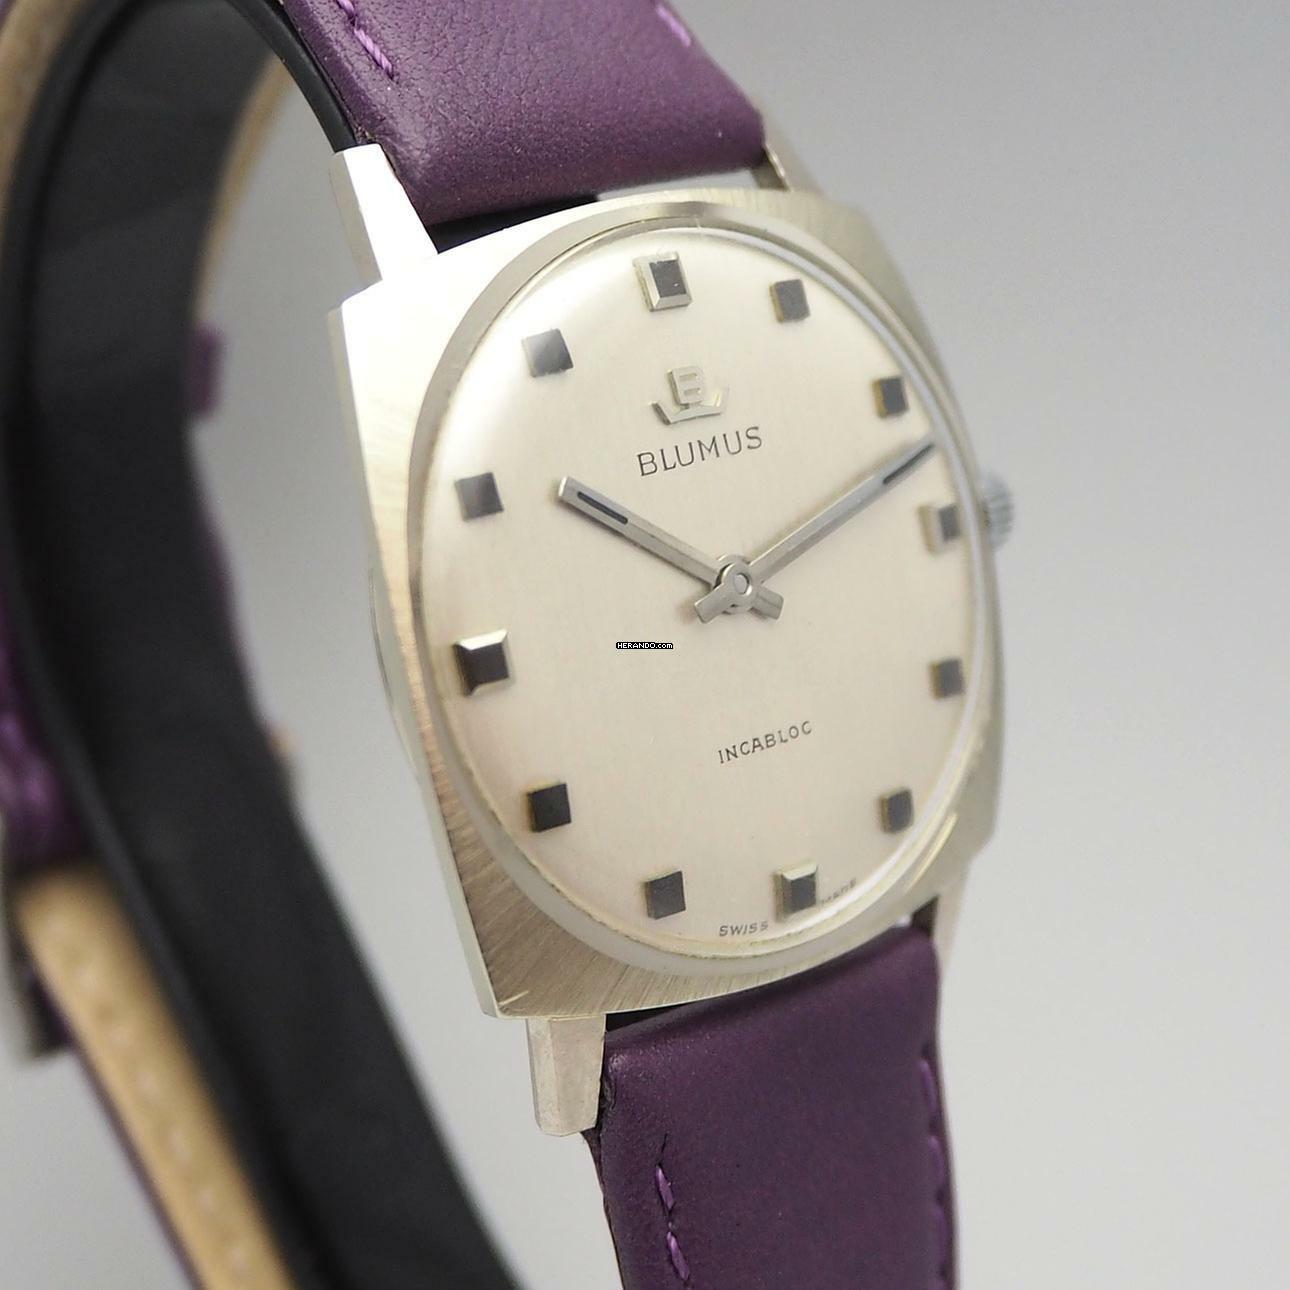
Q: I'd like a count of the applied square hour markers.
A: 12